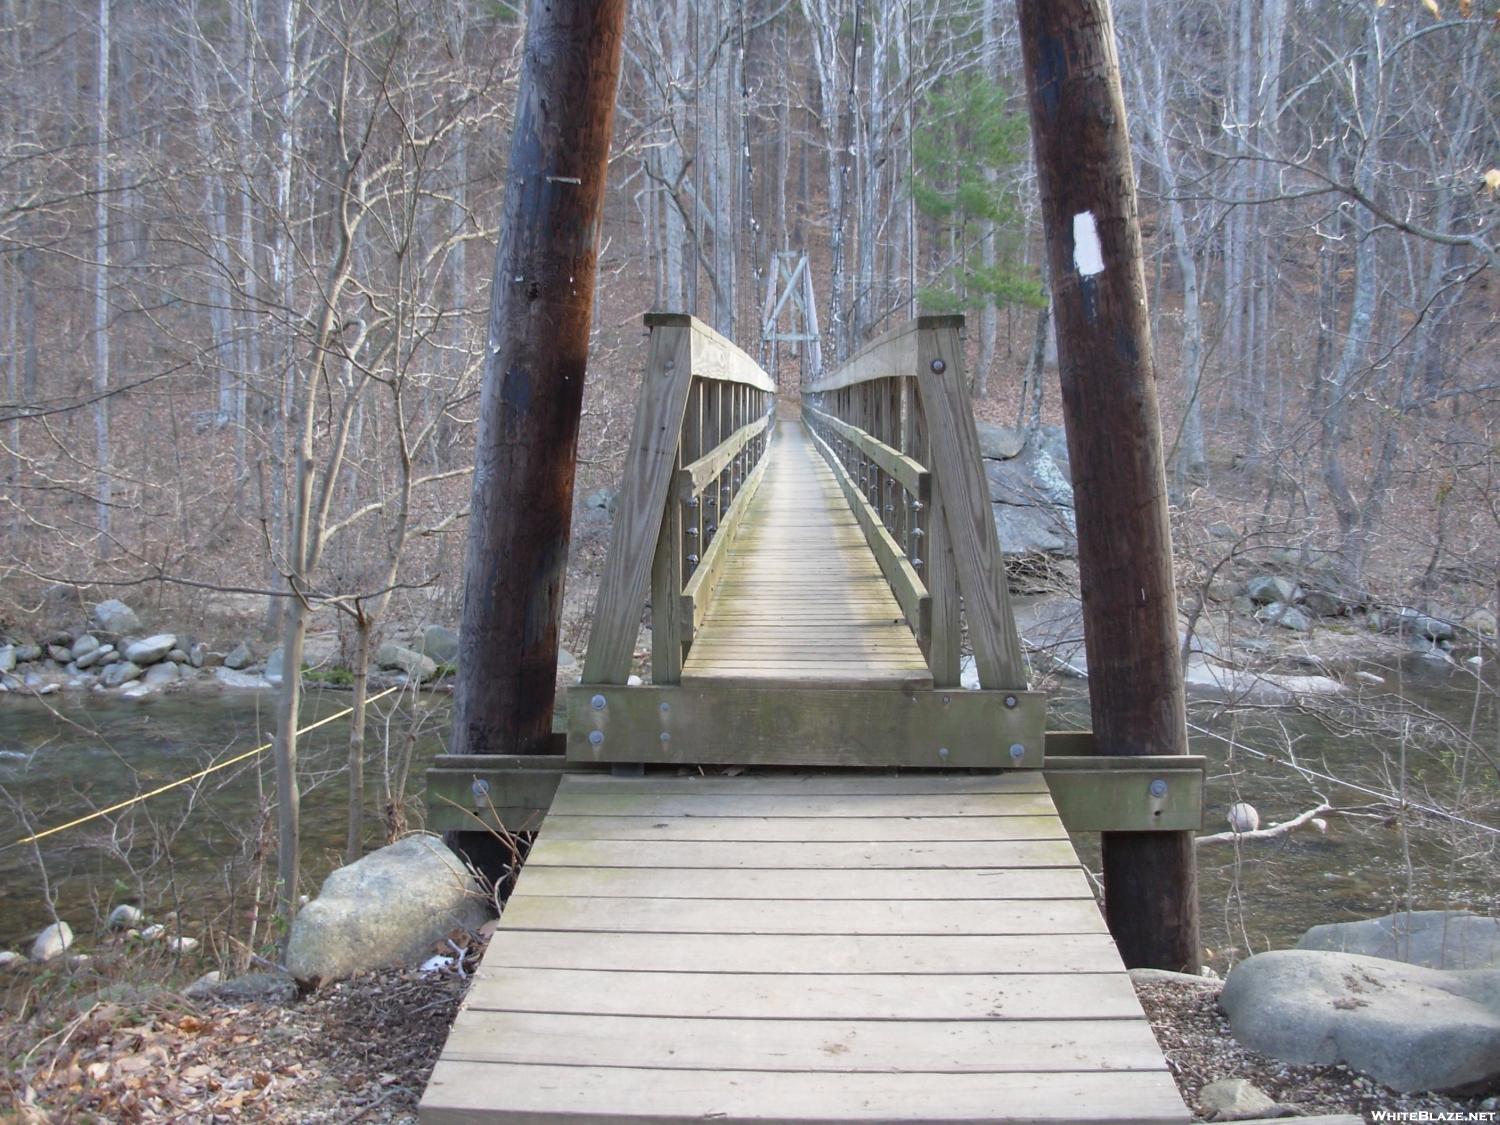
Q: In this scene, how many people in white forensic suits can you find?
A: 0